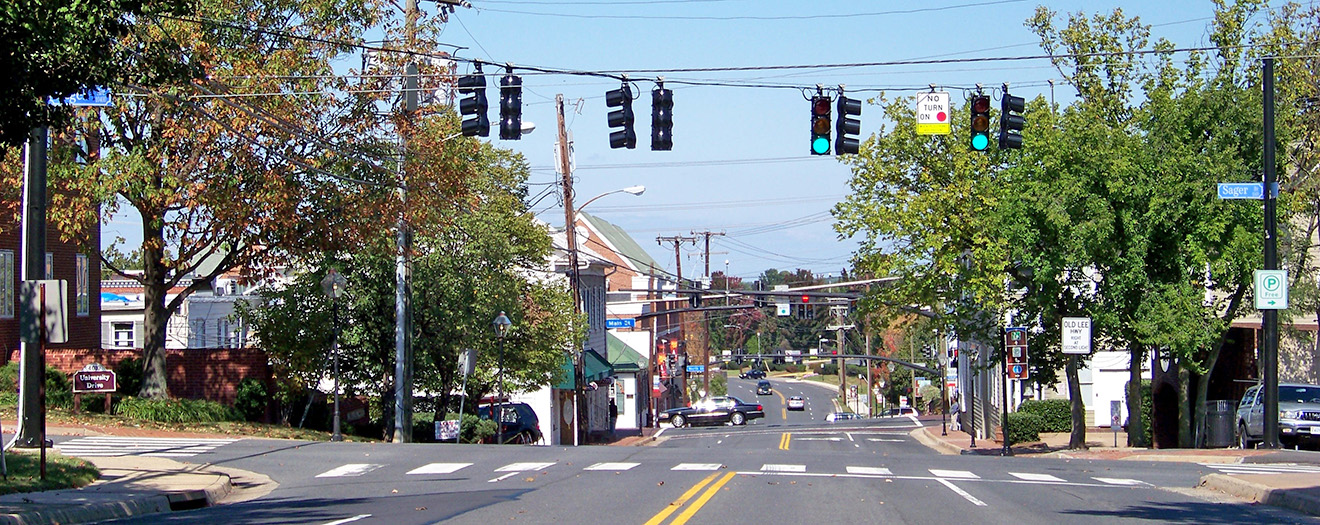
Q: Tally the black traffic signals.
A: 8